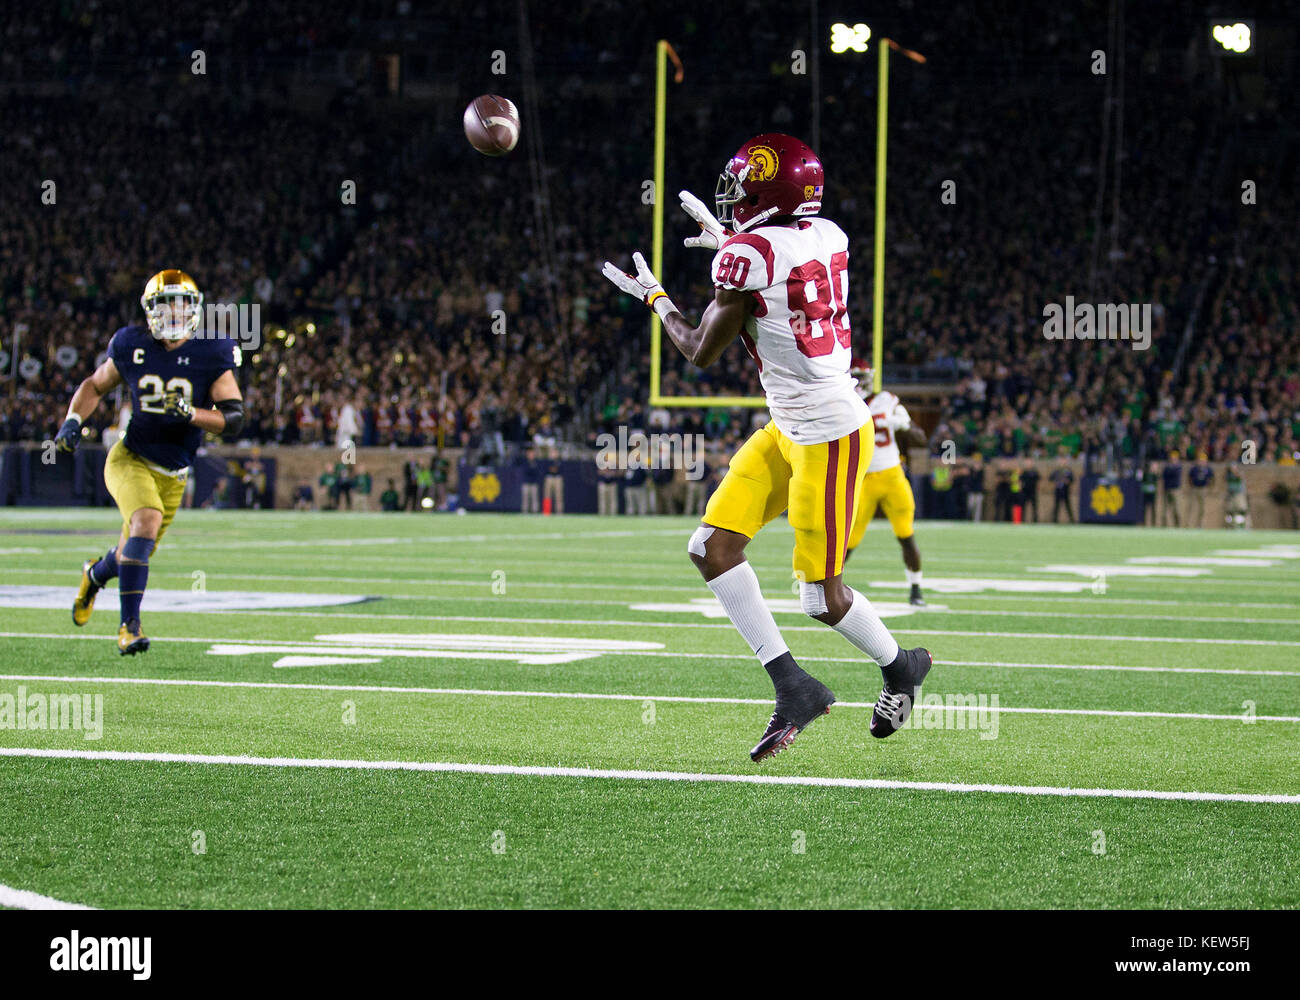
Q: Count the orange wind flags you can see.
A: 2